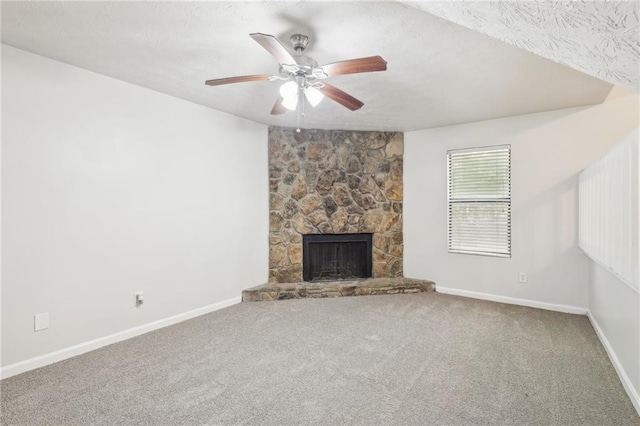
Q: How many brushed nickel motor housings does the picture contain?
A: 1